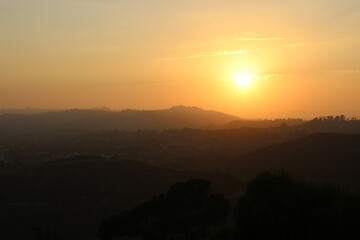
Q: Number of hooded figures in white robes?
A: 0